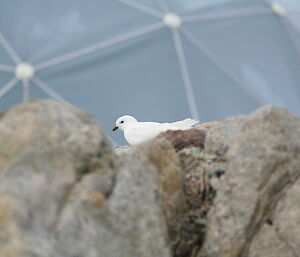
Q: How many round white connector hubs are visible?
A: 3